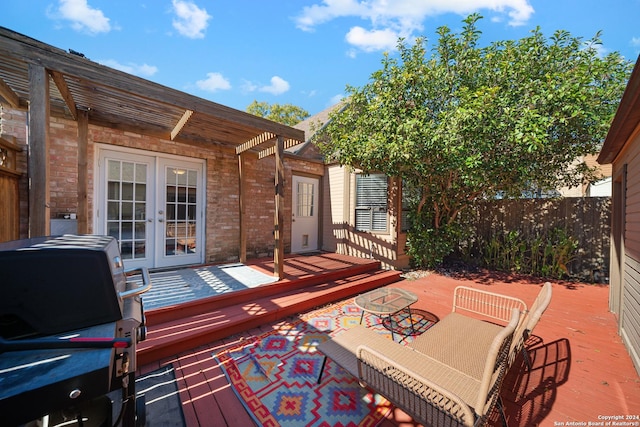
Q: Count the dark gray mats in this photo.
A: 1